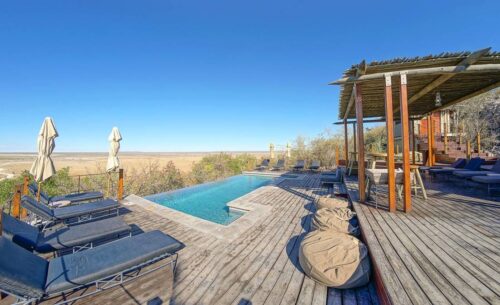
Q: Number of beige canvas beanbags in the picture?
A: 3